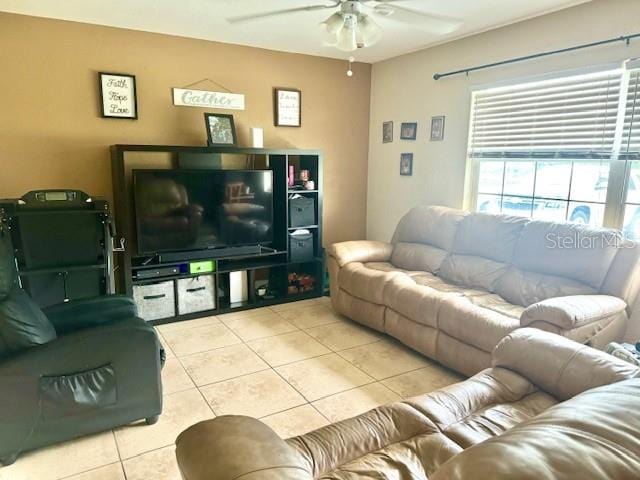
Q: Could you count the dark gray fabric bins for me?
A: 2